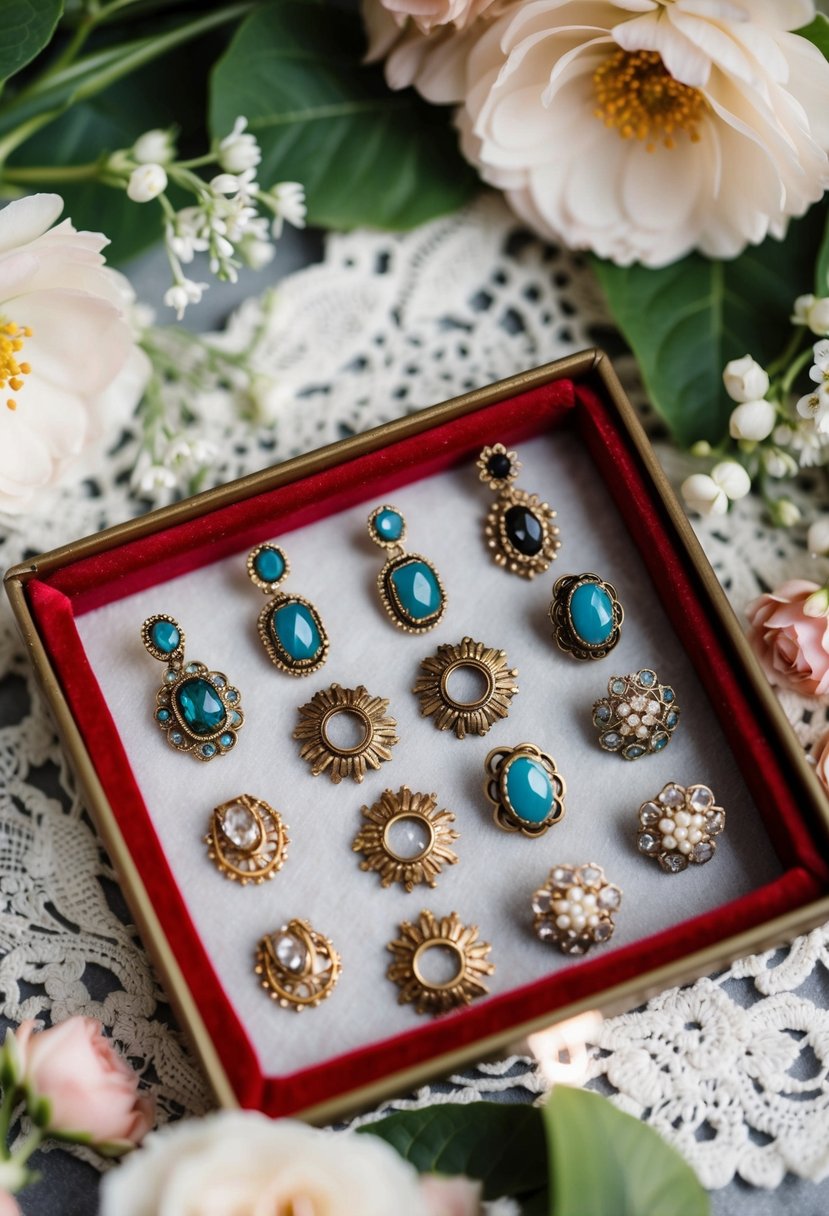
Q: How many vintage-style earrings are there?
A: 15